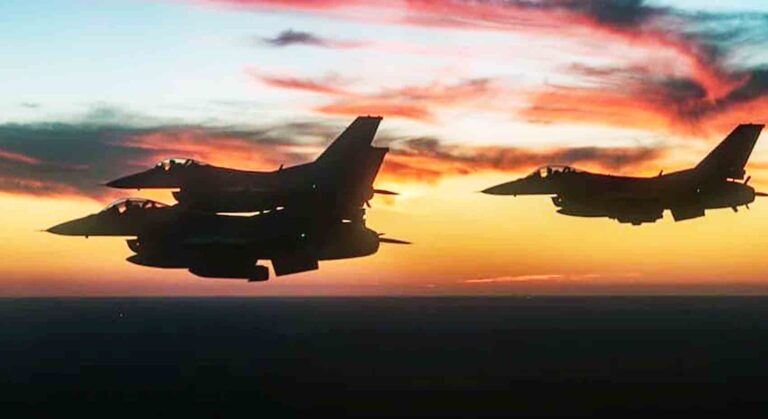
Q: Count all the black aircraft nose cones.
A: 3